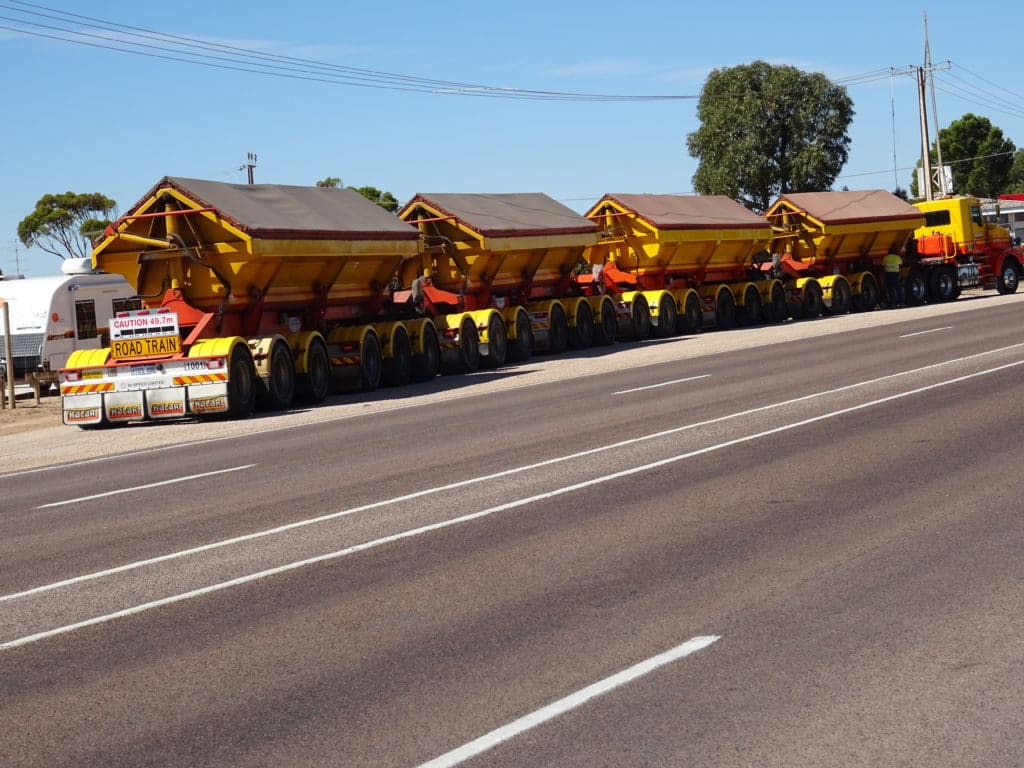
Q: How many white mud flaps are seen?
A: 4